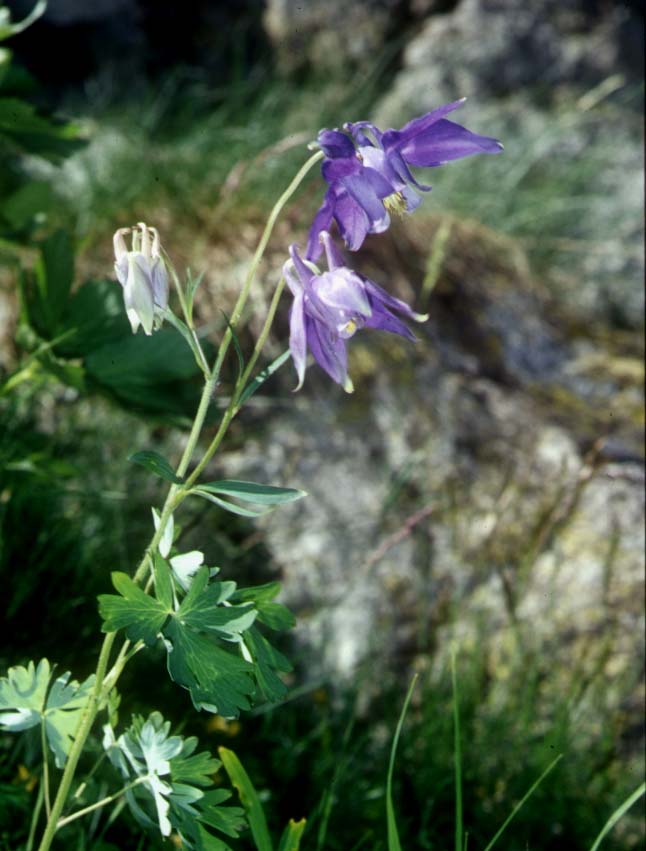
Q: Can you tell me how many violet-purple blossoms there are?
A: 2